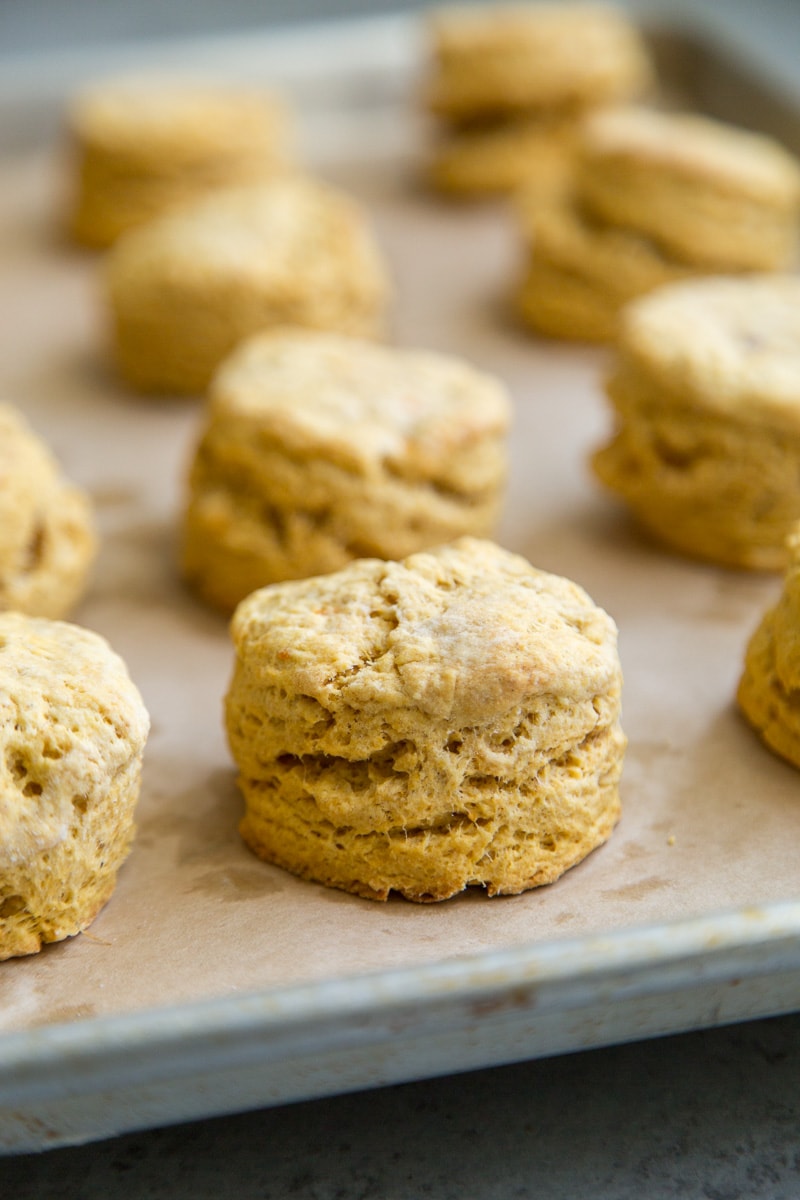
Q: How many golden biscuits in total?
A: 10